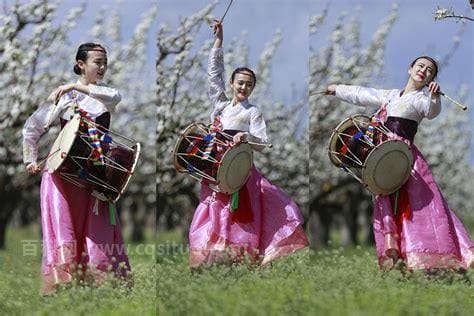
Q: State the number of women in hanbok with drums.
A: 3